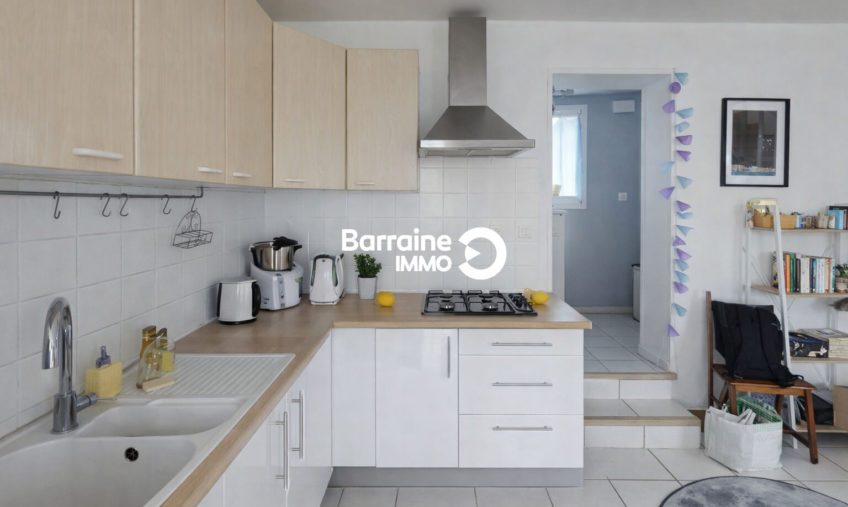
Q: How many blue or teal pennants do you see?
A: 10